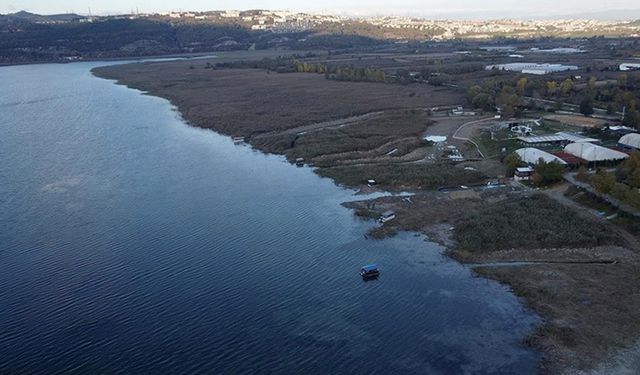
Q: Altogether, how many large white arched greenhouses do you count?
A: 3